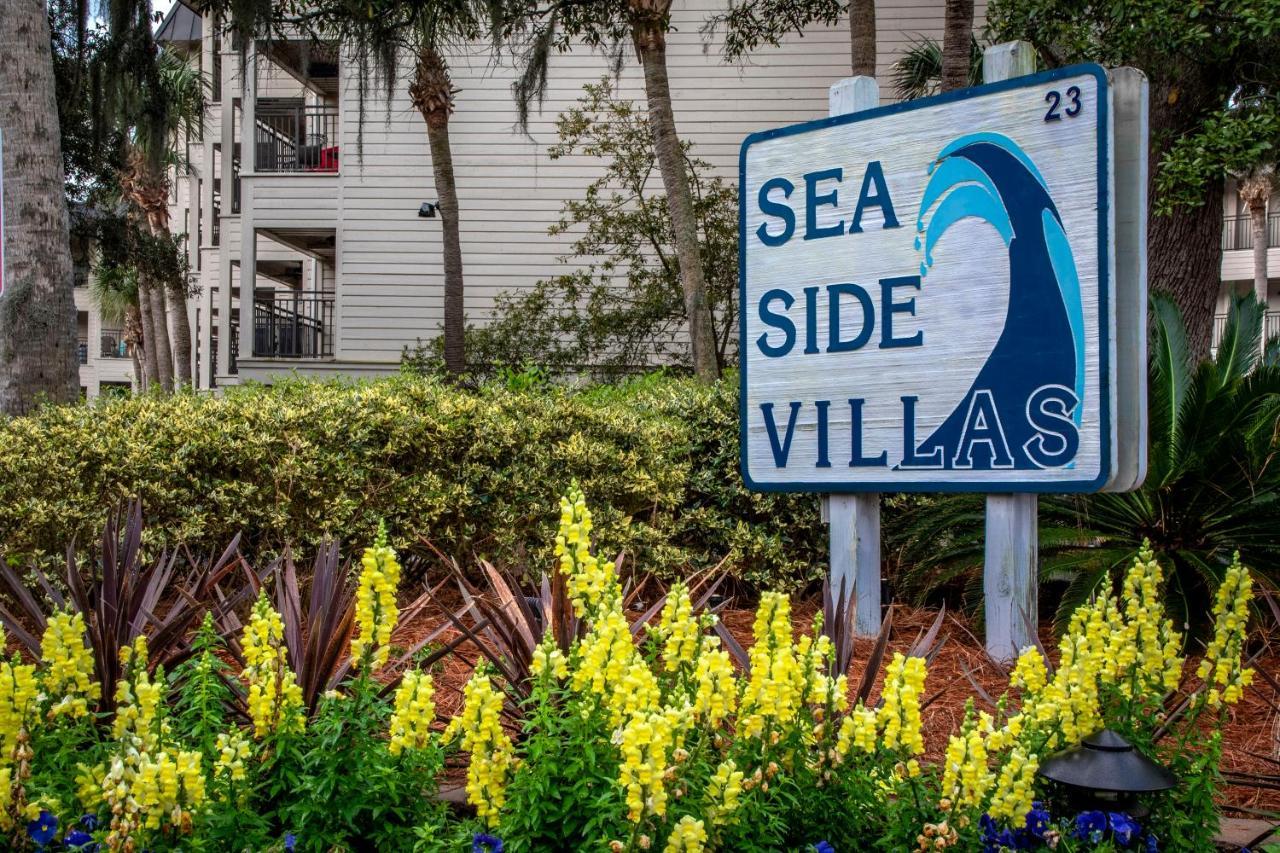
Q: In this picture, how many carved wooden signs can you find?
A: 1